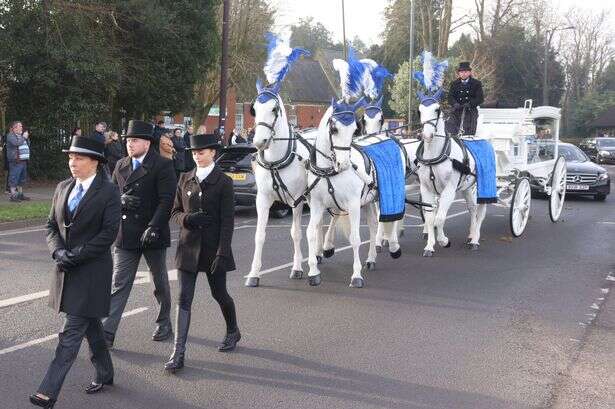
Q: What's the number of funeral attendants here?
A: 4